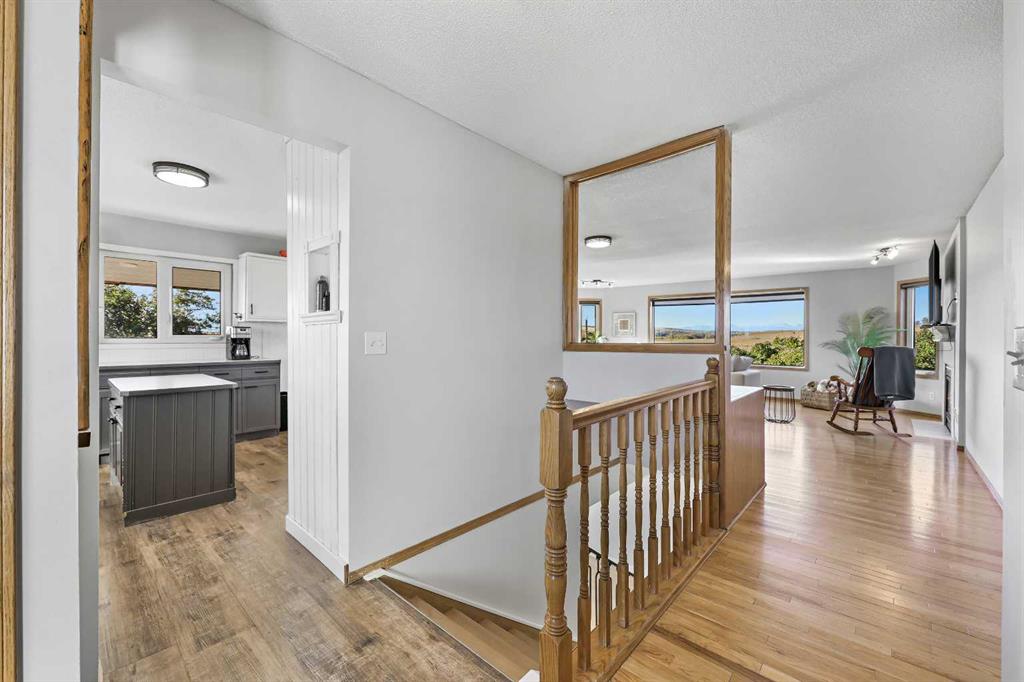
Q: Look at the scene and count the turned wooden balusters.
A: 10